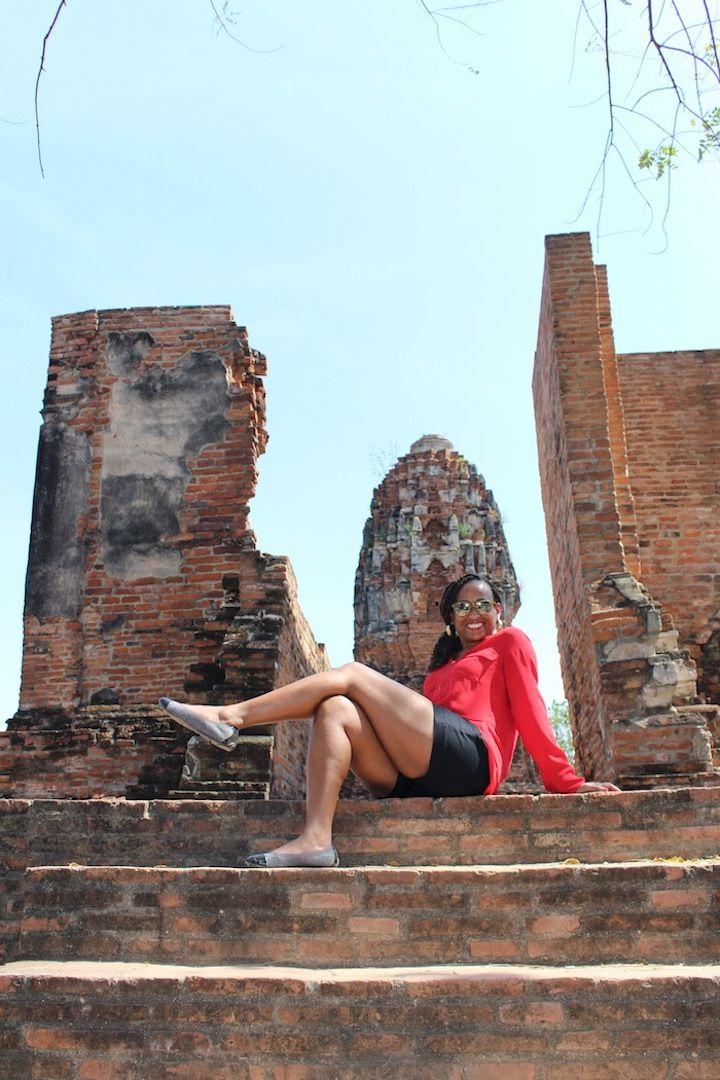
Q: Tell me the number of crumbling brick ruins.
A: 3